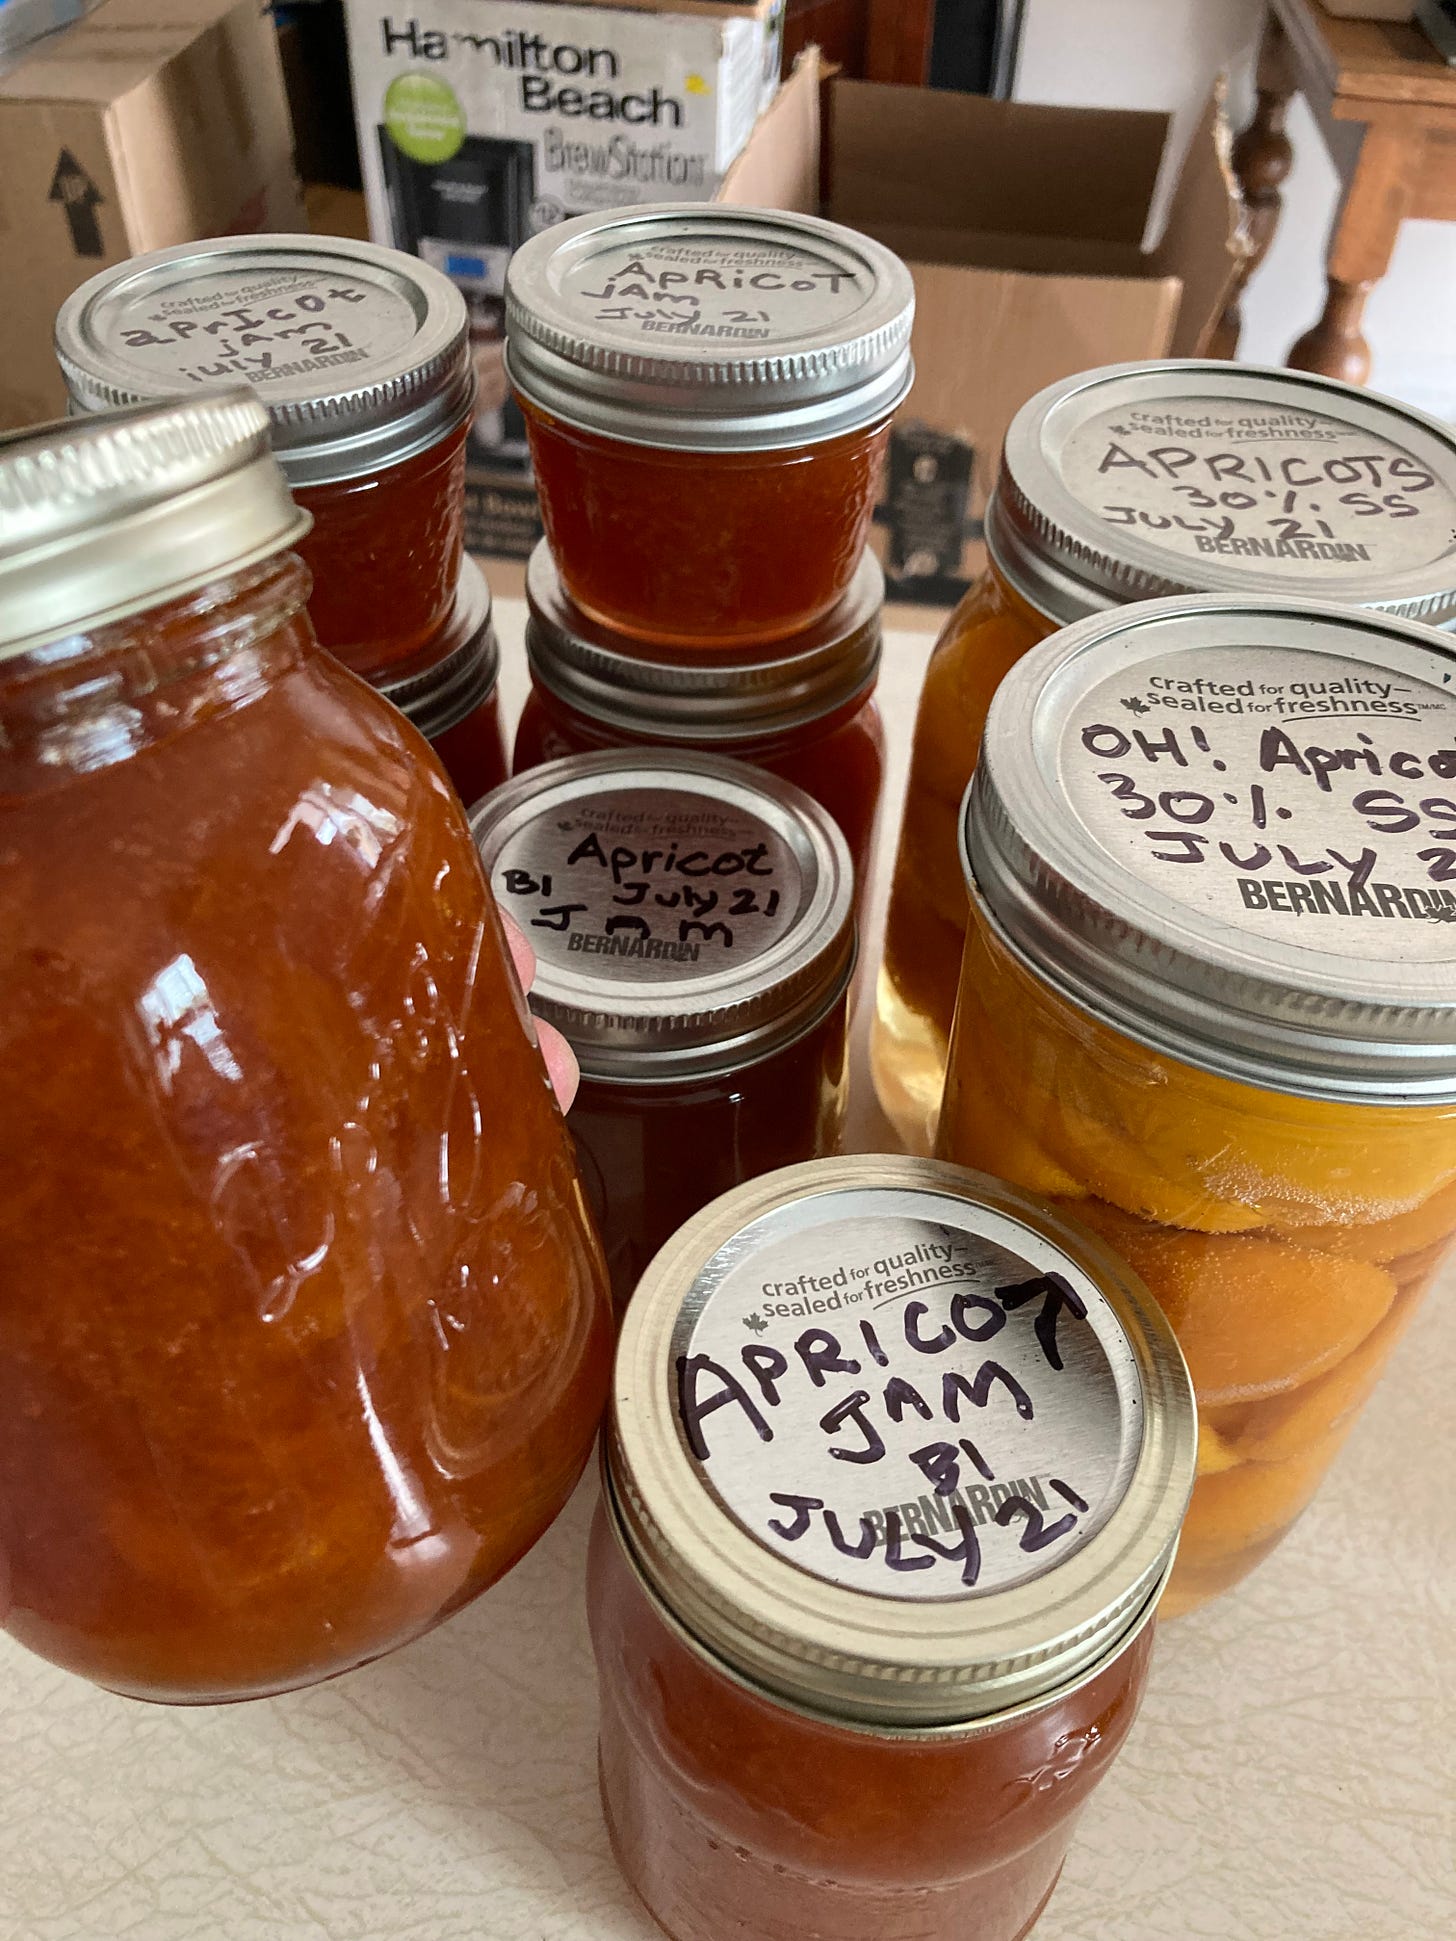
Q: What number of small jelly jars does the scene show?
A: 2